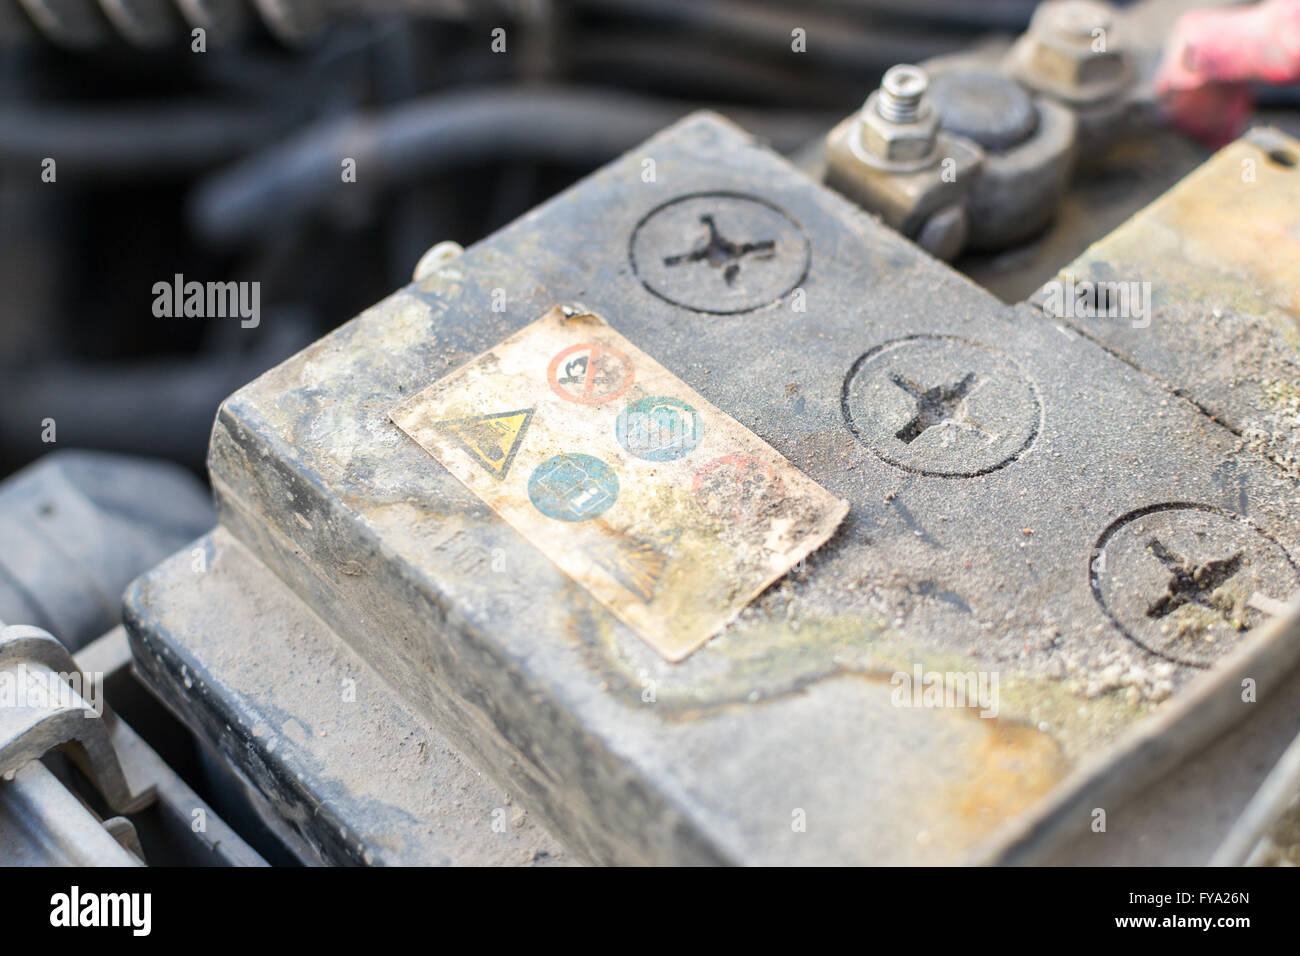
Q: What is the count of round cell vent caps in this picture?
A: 3